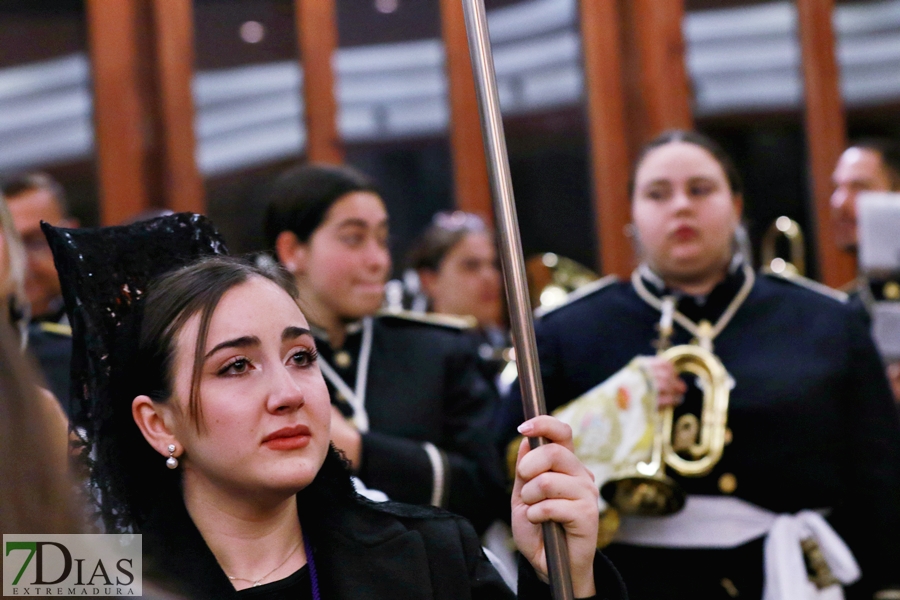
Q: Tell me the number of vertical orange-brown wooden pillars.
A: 7